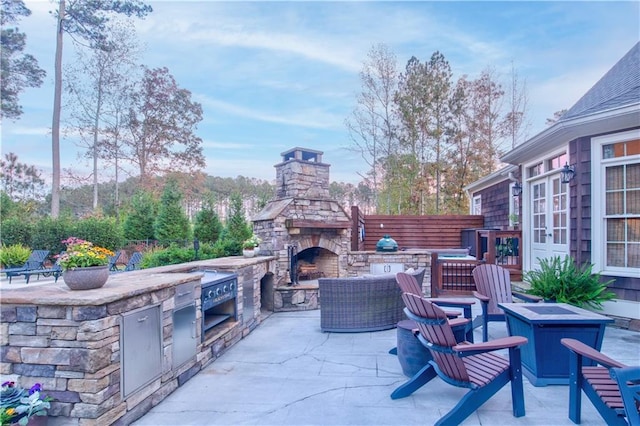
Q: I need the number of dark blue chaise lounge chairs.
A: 4